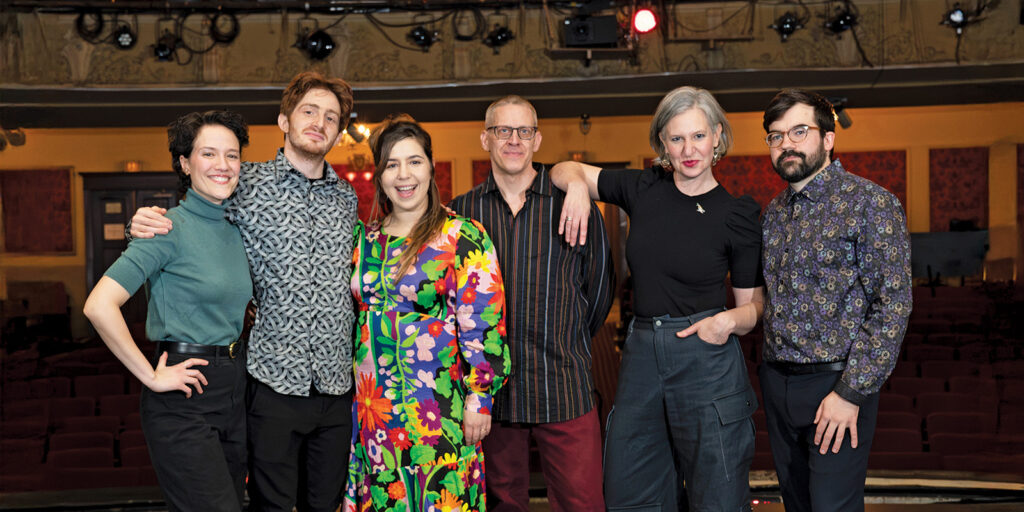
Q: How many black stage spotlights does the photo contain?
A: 8